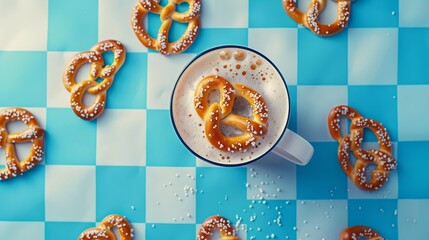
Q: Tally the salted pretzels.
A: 9